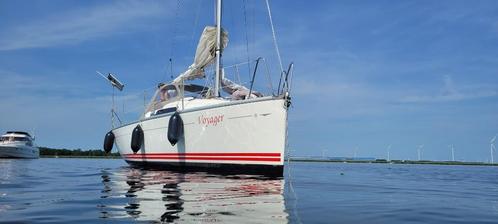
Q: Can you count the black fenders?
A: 3